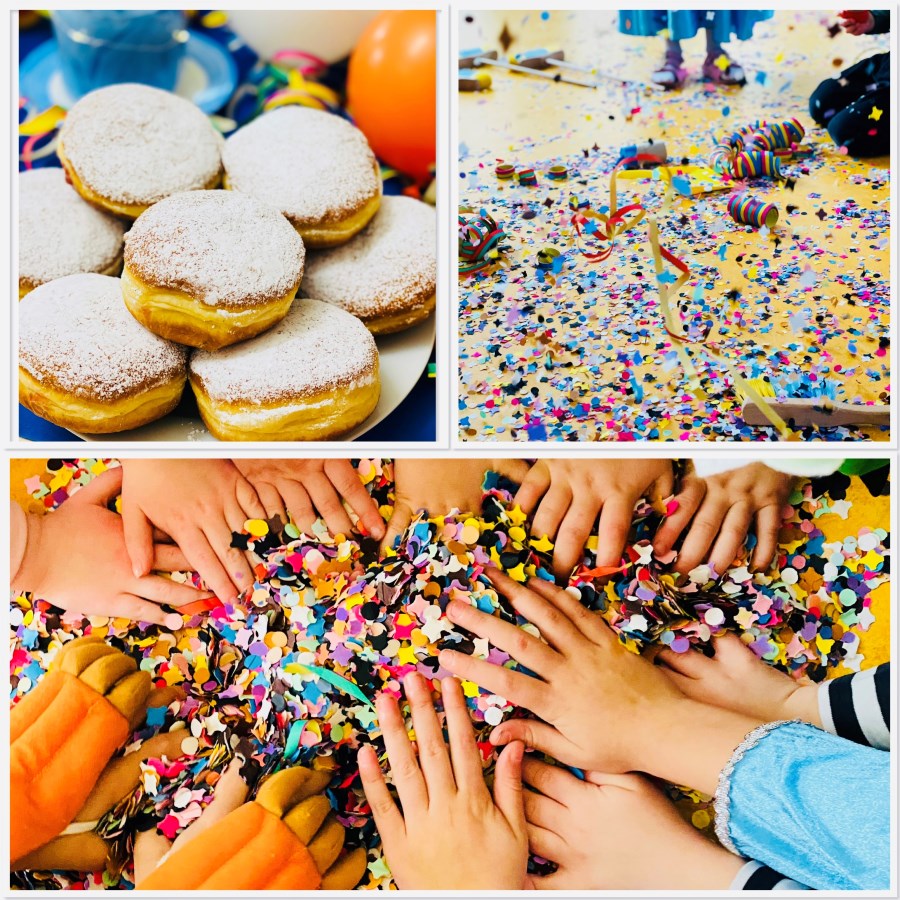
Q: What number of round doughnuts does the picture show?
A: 7